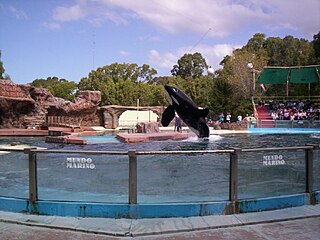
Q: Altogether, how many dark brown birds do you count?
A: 0